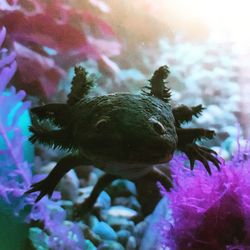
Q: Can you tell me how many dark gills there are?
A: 6